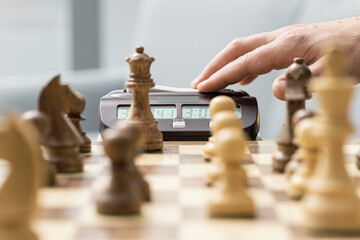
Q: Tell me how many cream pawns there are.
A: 4